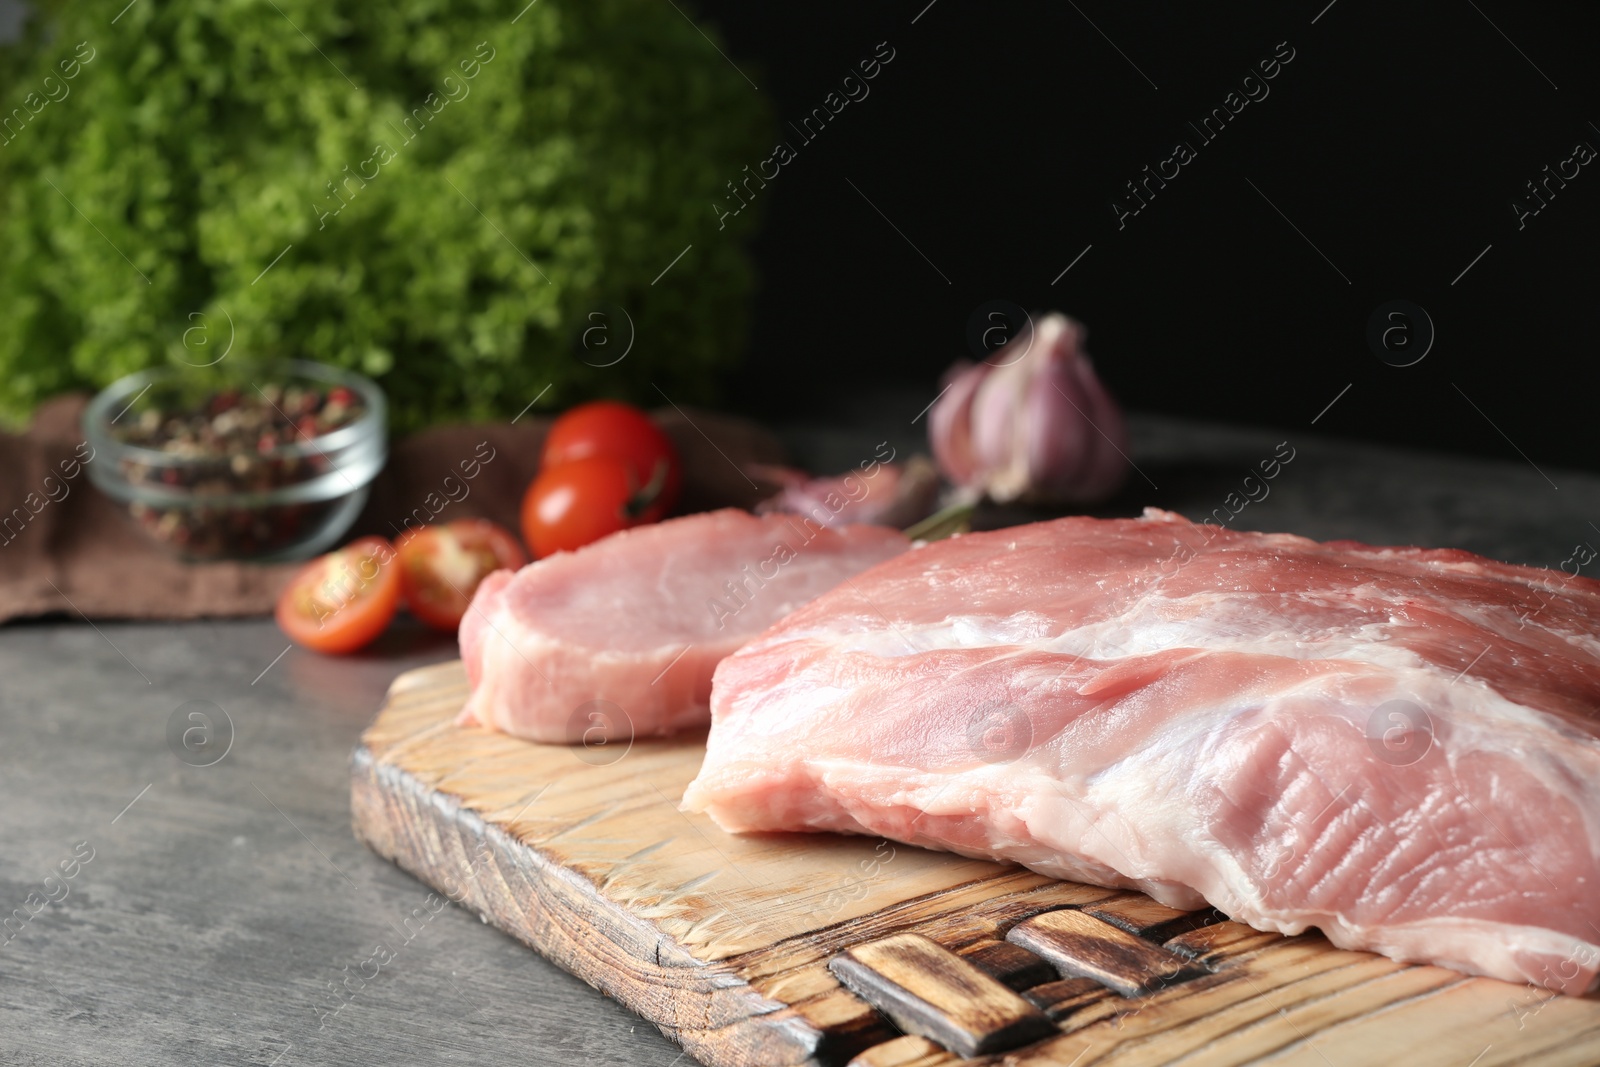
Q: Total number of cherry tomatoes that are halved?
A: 2